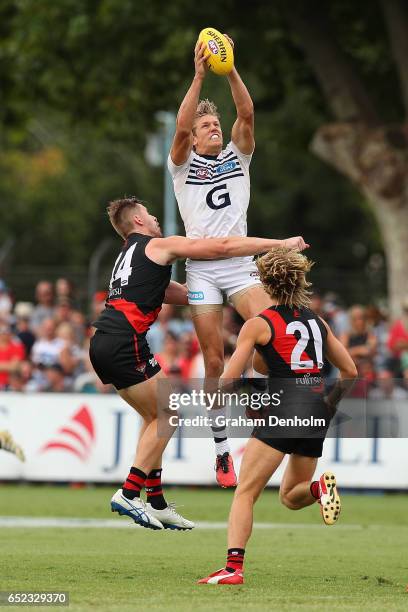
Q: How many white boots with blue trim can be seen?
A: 2